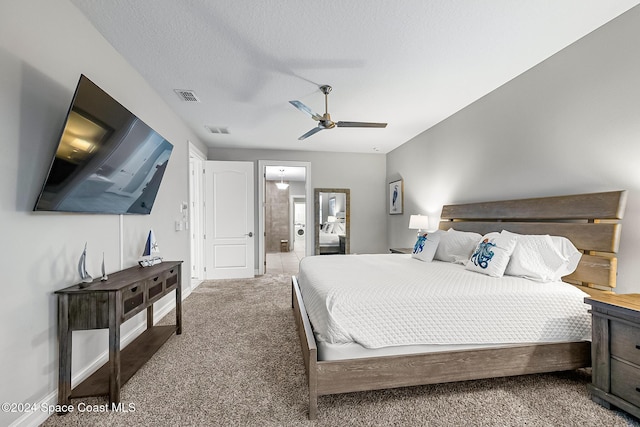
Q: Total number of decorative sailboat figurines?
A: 3